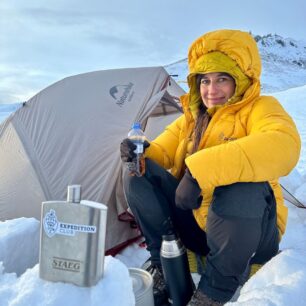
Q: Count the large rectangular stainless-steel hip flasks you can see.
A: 1